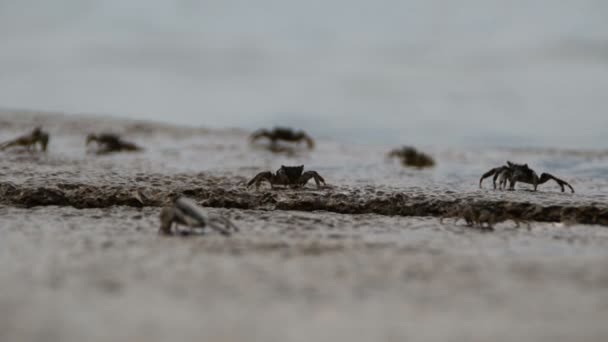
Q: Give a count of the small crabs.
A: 8